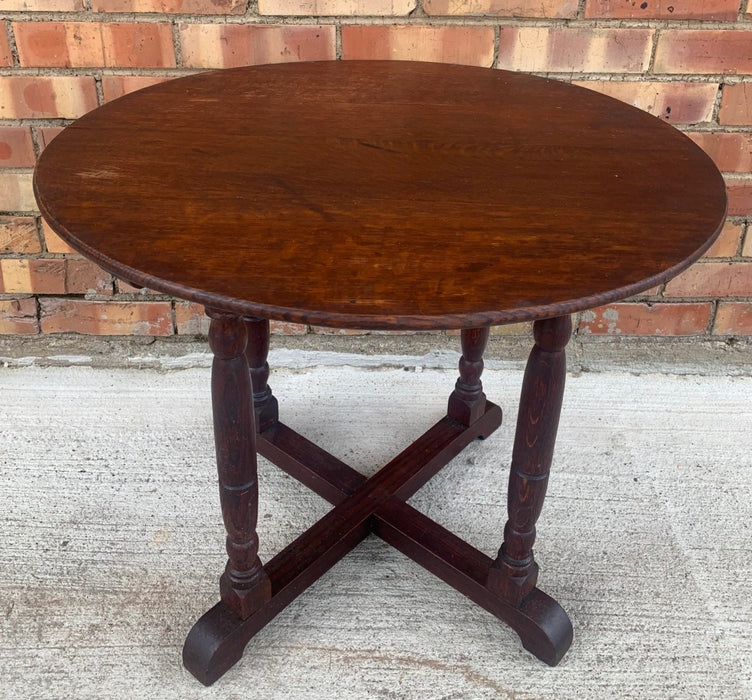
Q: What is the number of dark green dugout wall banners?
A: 0